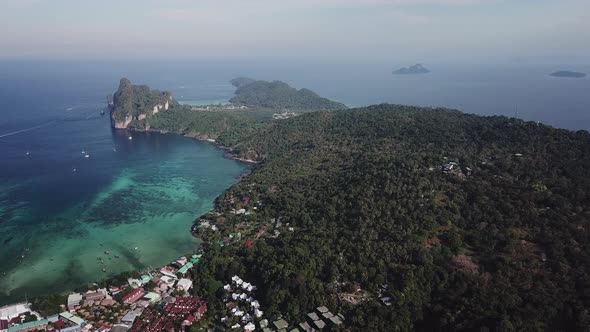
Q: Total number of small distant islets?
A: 2